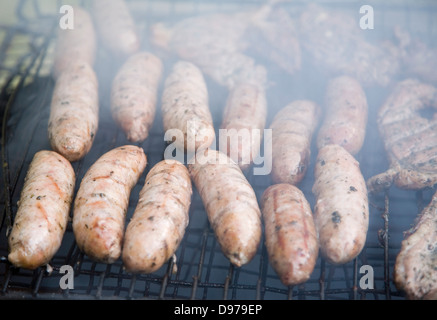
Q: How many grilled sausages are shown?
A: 14